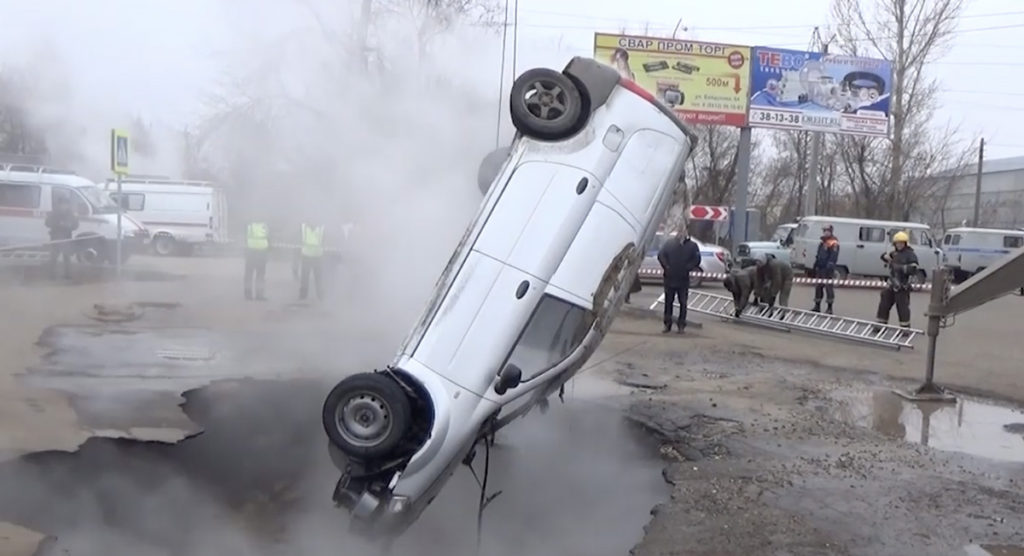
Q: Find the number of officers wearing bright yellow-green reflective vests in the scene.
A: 2